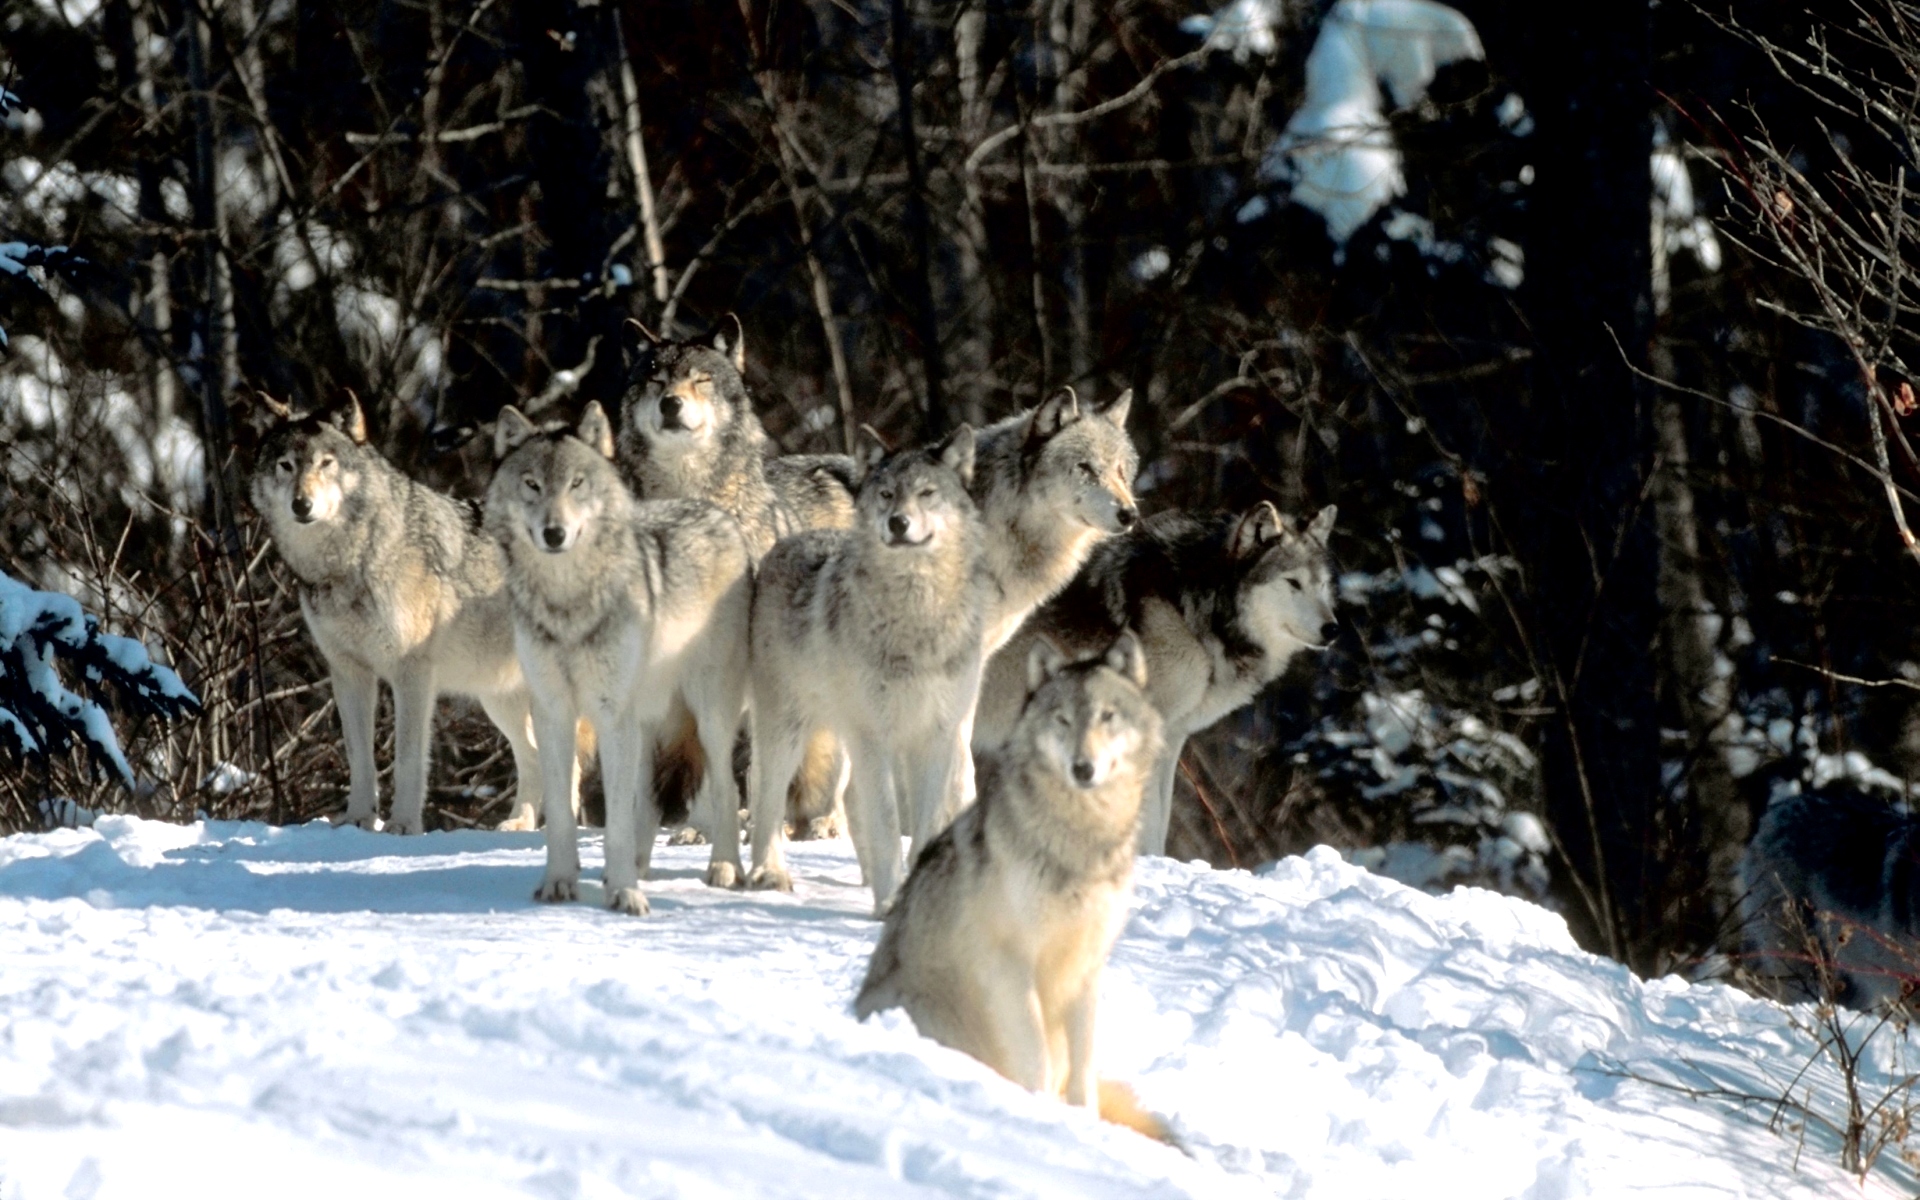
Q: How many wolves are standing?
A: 6